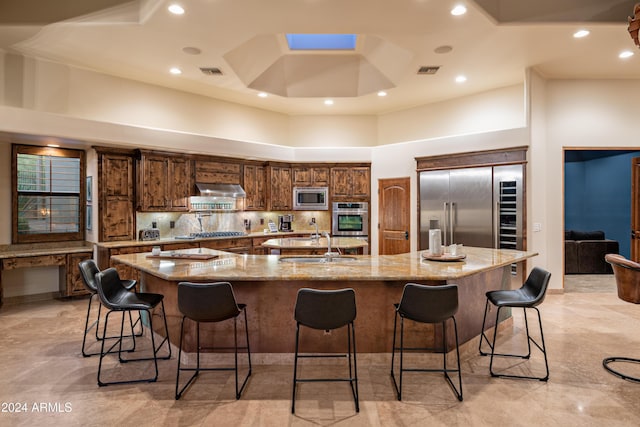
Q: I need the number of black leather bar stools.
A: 6